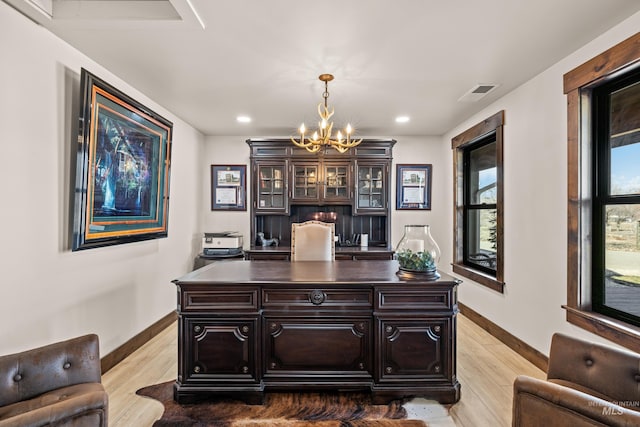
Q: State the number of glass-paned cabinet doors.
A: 4